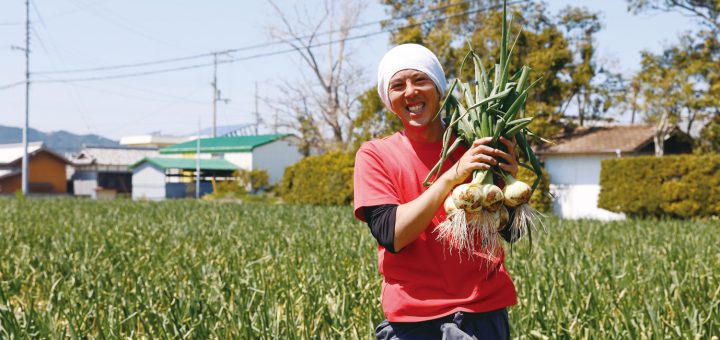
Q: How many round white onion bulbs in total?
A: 5